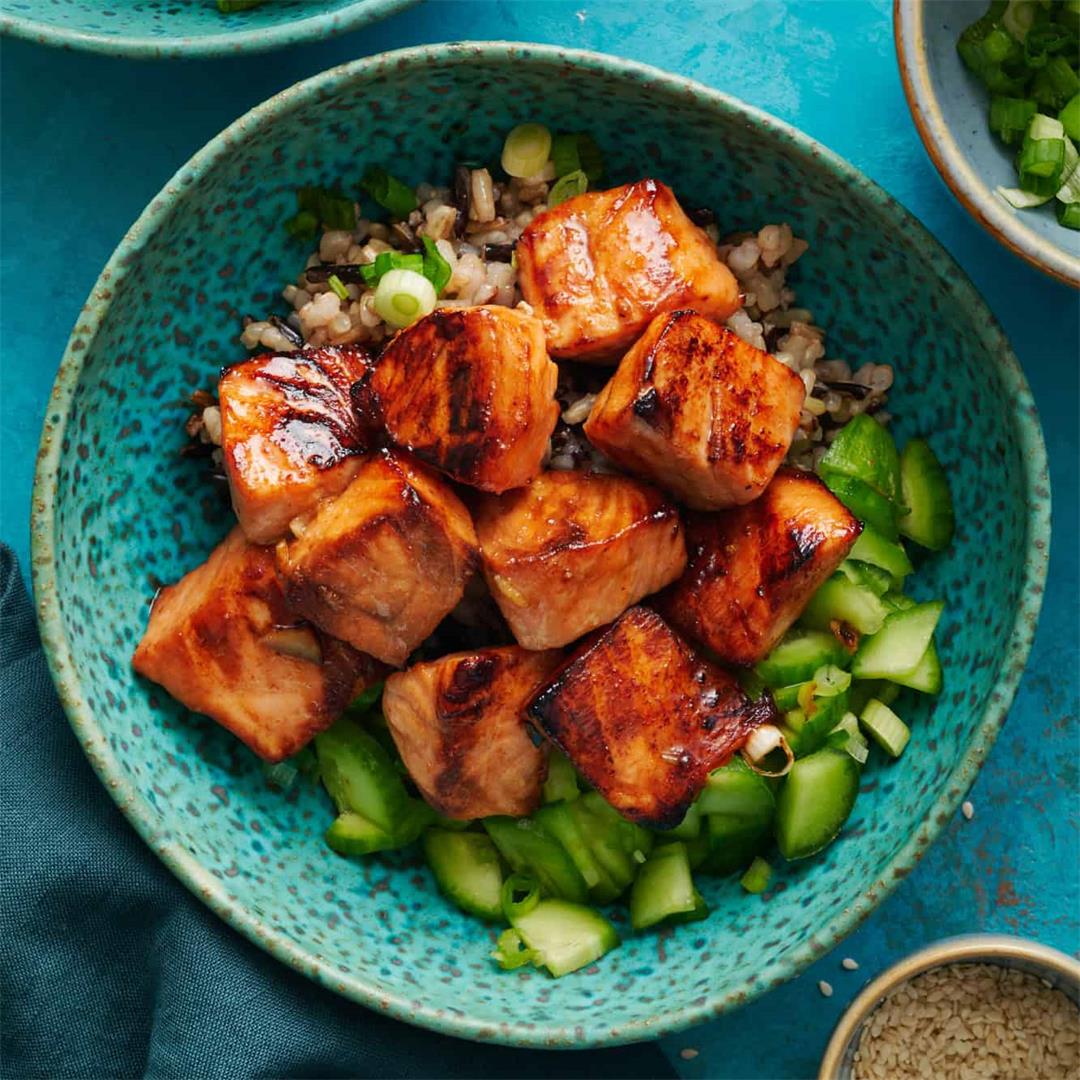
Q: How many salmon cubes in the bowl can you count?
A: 10